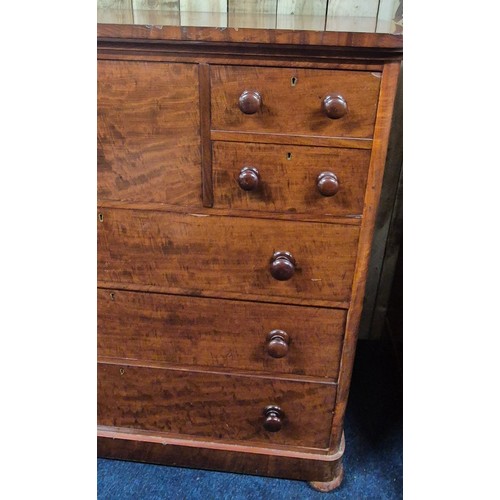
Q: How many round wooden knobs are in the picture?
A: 7